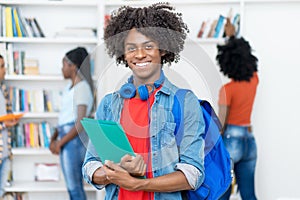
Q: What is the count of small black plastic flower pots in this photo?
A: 0